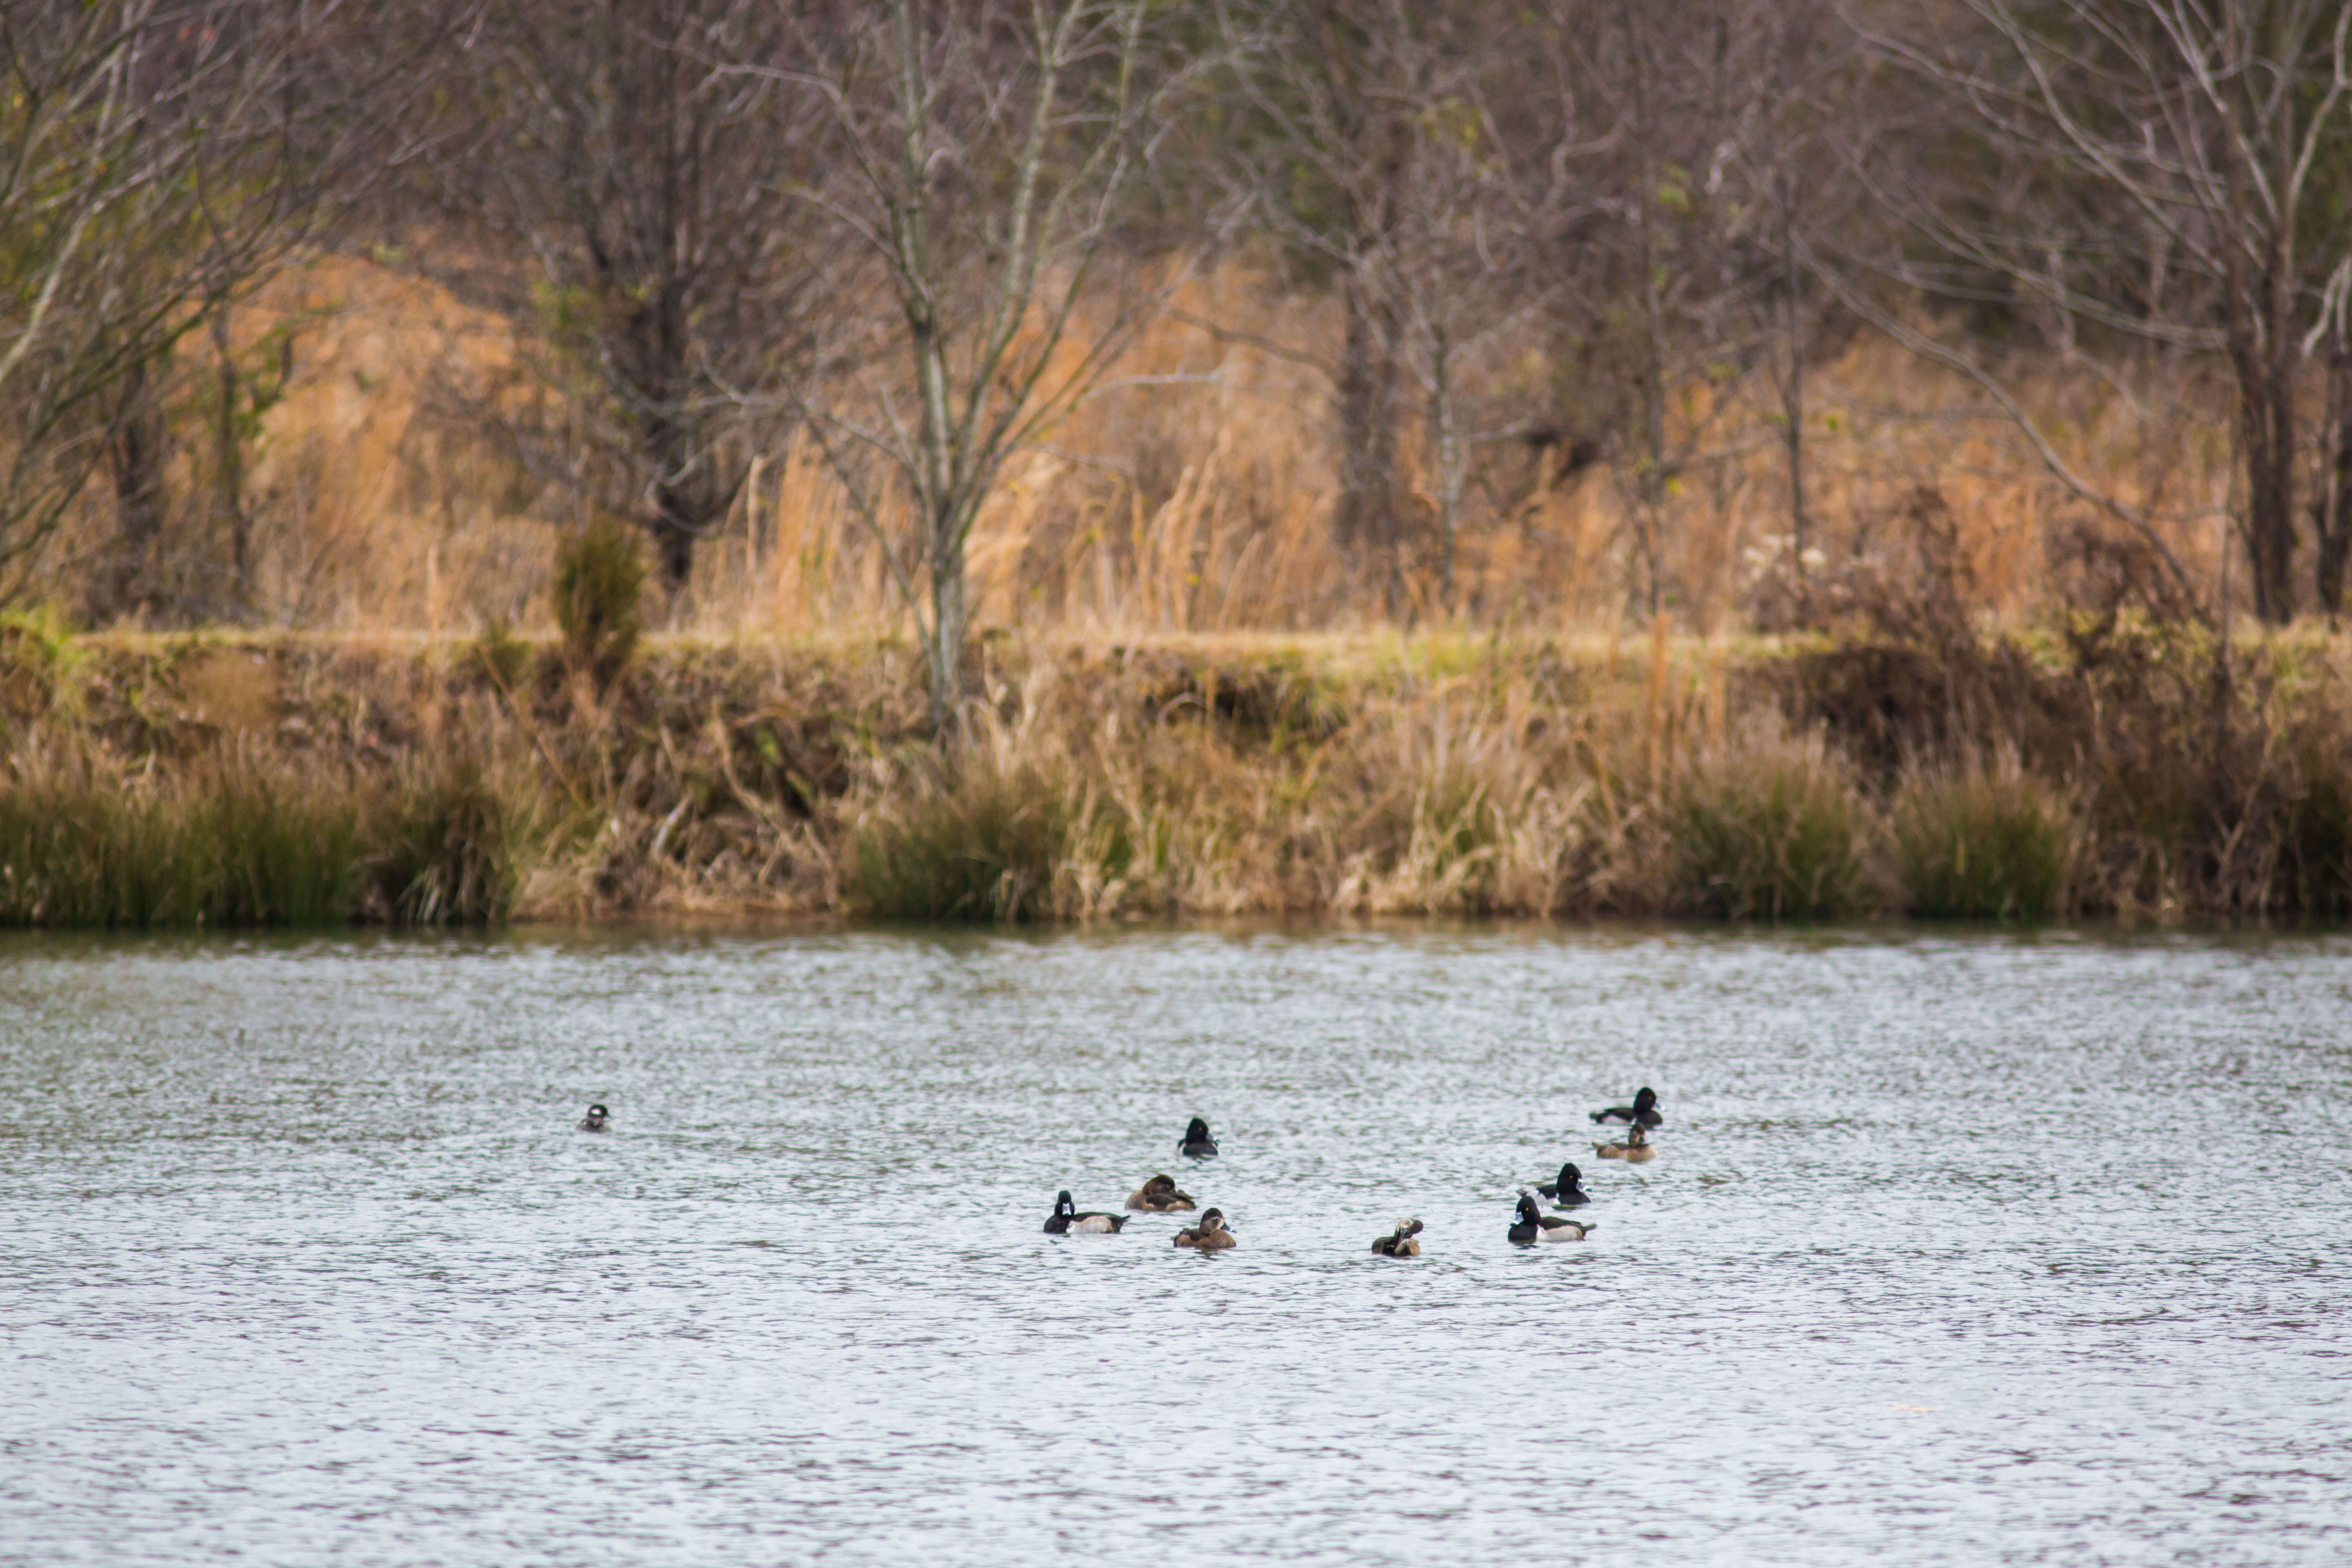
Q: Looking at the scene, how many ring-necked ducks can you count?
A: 9